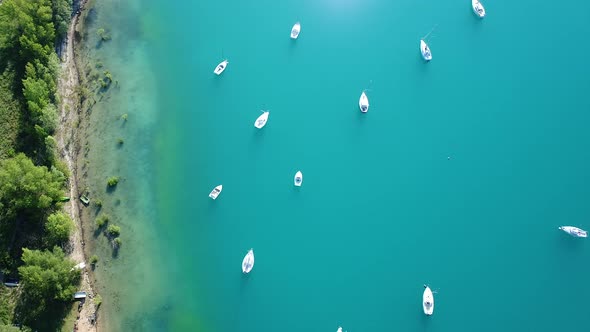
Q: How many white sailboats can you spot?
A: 12